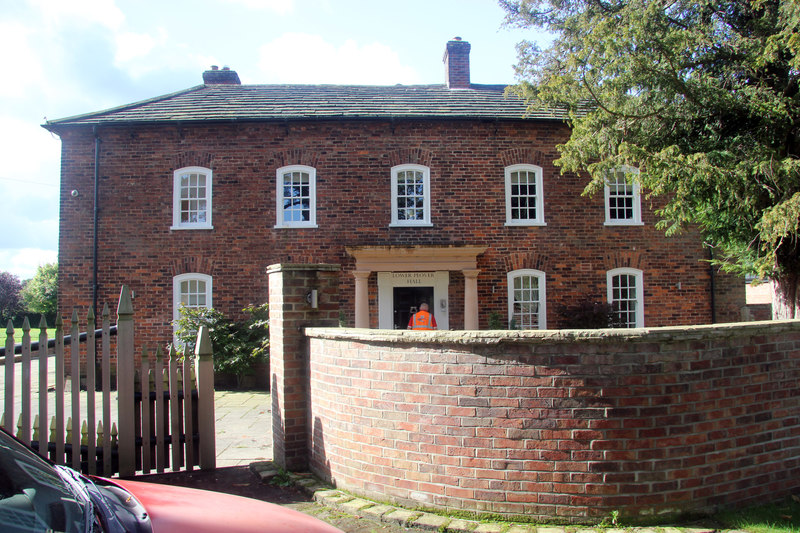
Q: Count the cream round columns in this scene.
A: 2